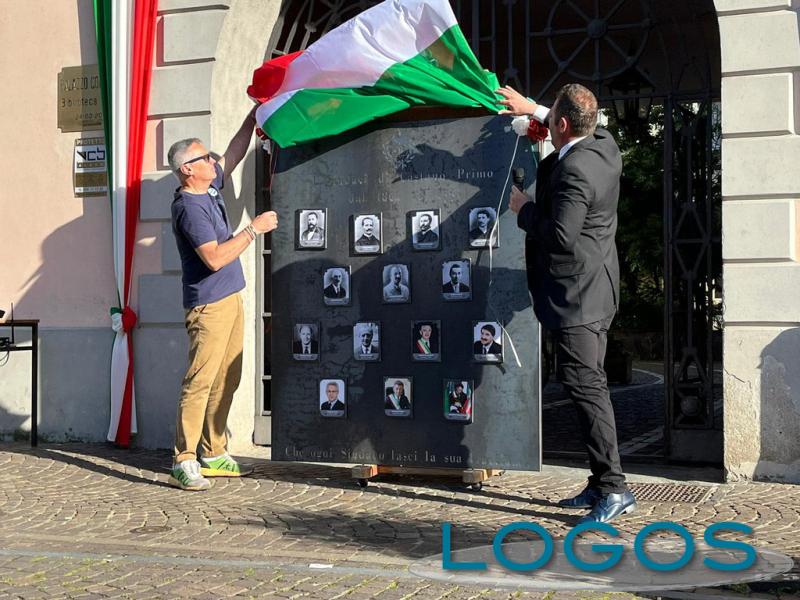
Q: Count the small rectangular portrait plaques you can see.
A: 14